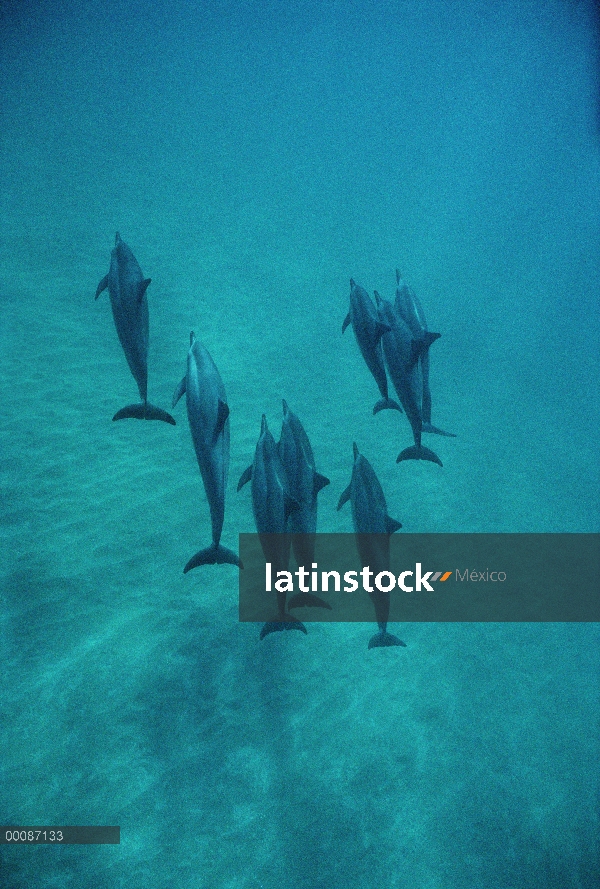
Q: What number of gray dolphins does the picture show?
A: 8